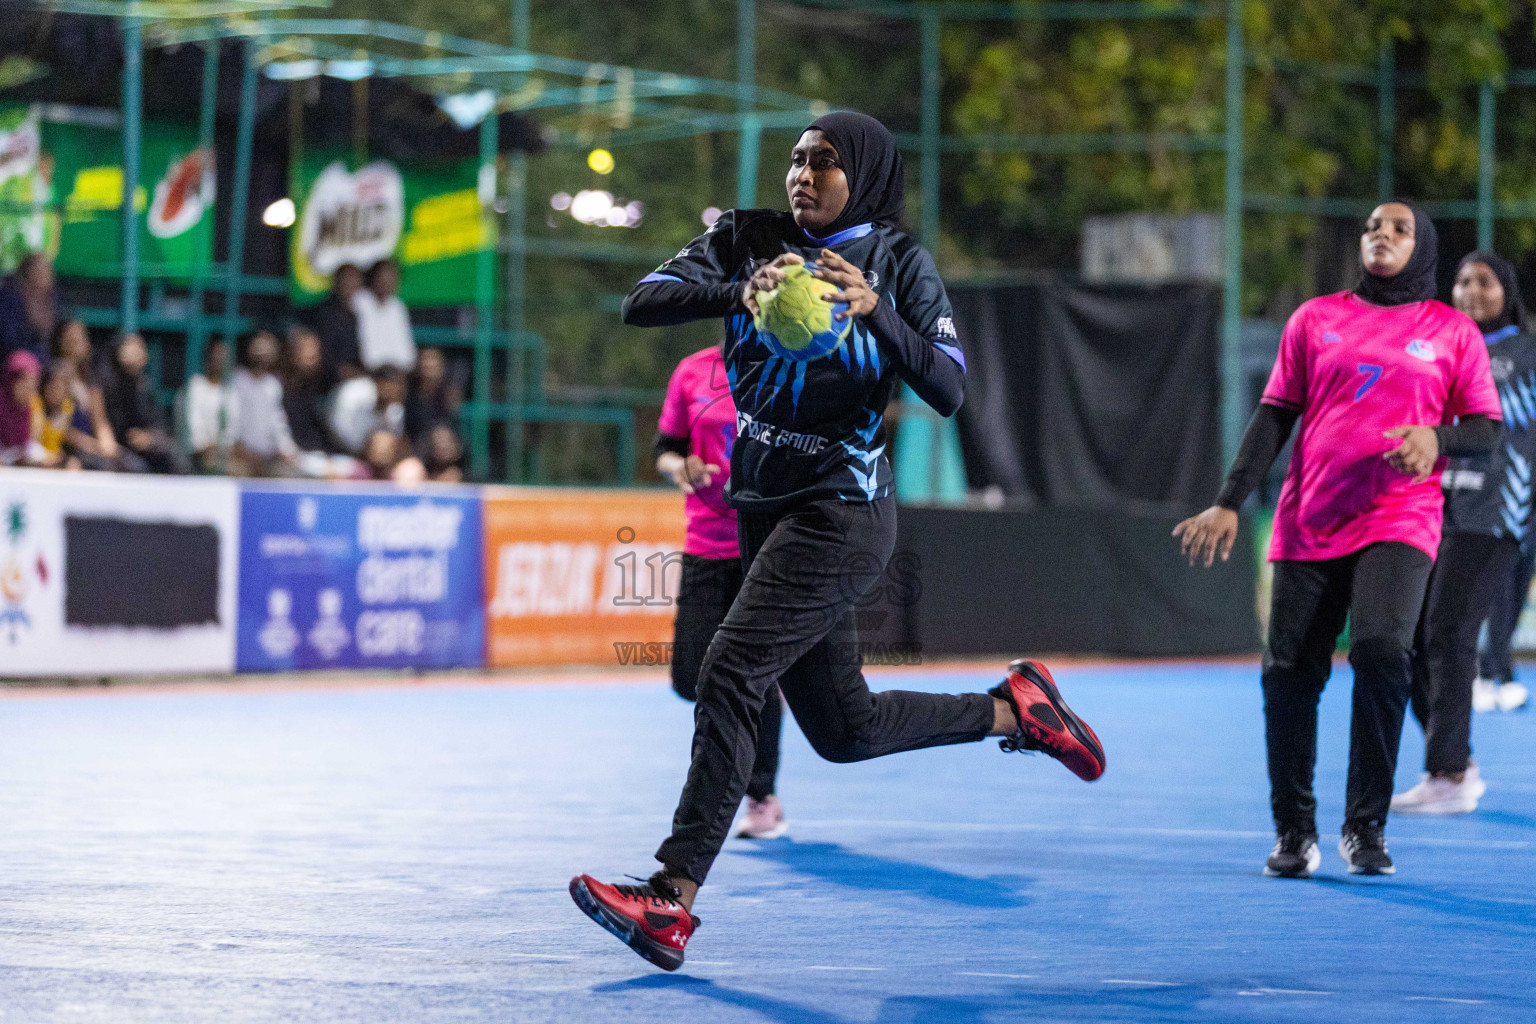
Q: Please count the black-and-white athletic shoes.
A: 2